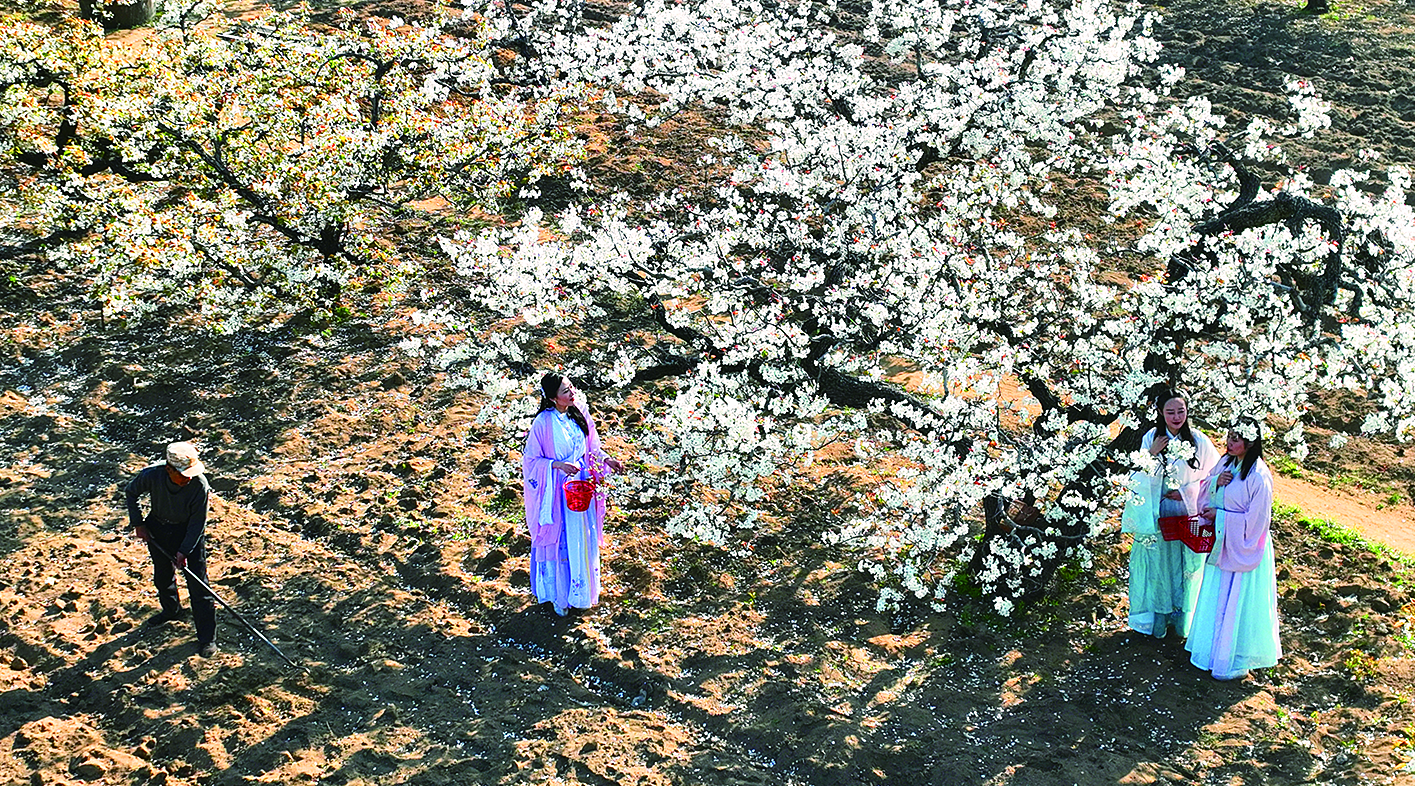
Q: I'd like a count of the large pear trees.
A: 2